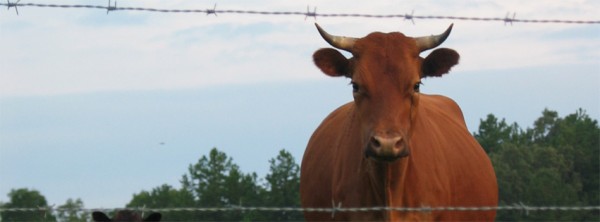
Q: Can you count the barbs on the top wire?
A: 6